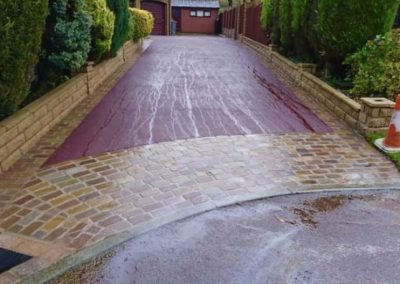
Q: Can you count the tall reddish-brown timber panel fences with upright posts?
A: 1